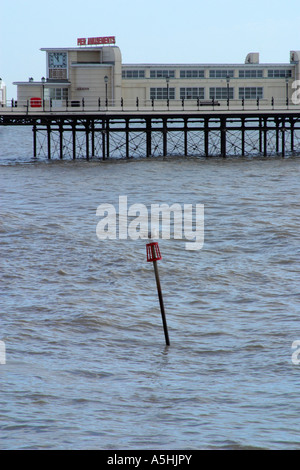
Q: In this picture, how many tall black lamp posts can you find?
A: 5